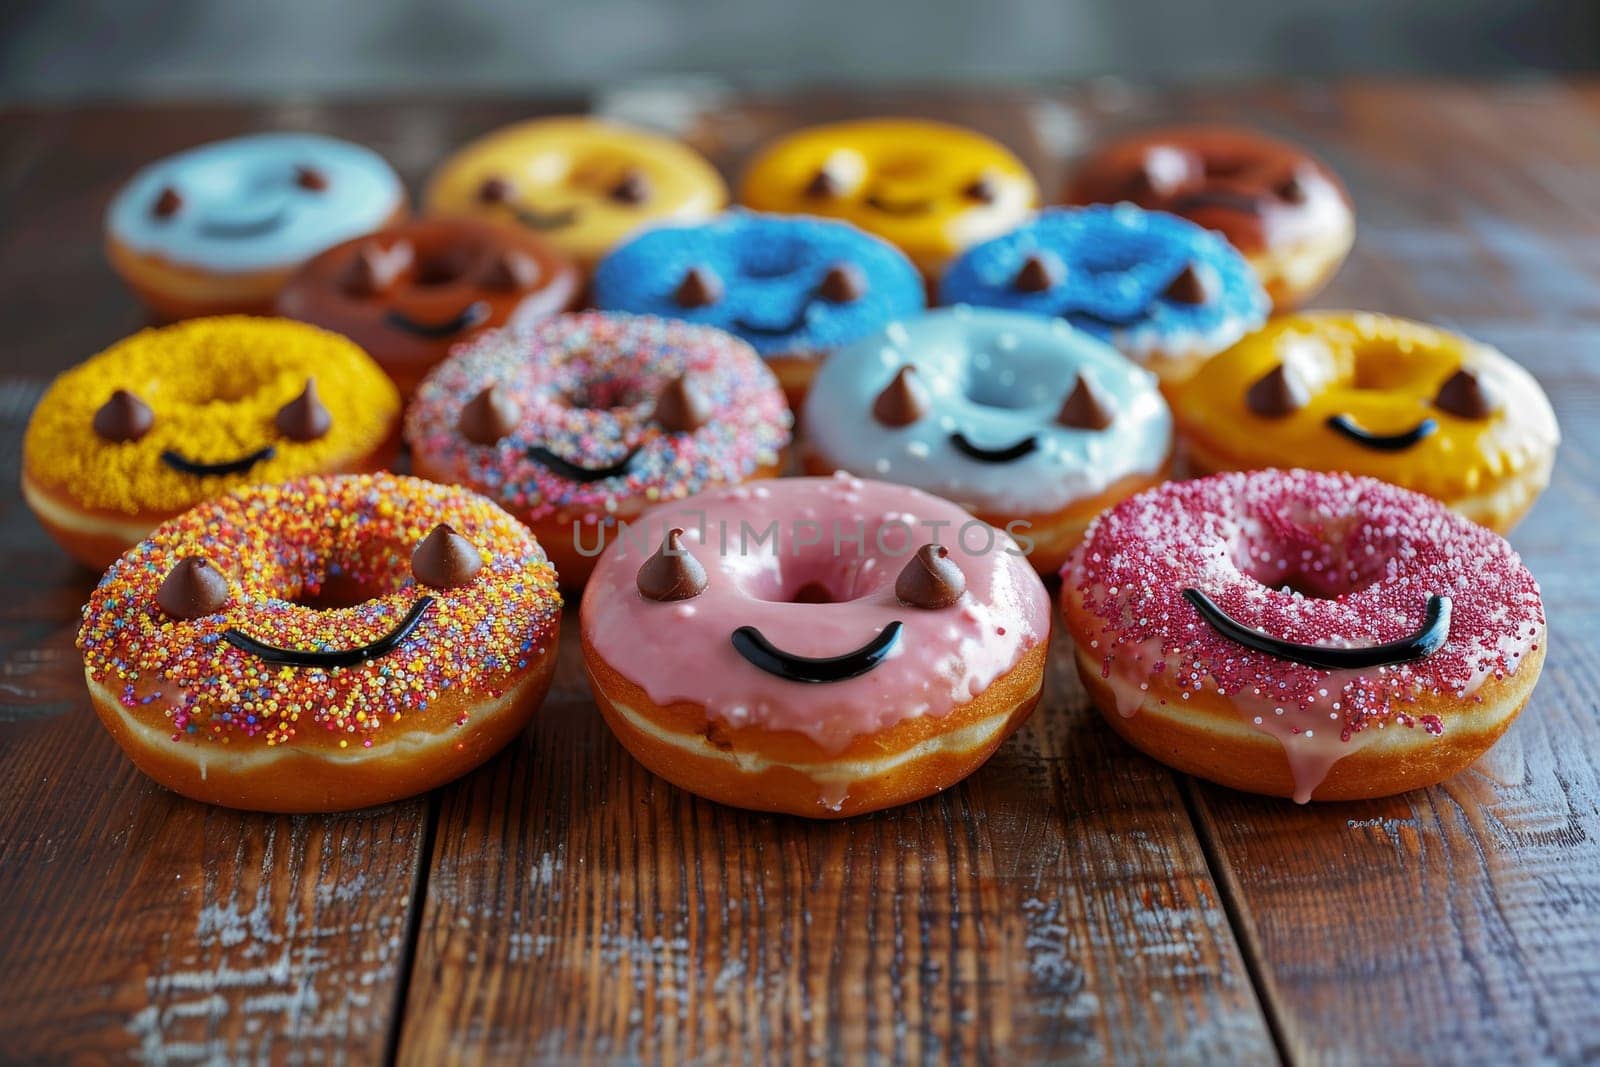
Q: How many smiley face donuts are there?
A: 14